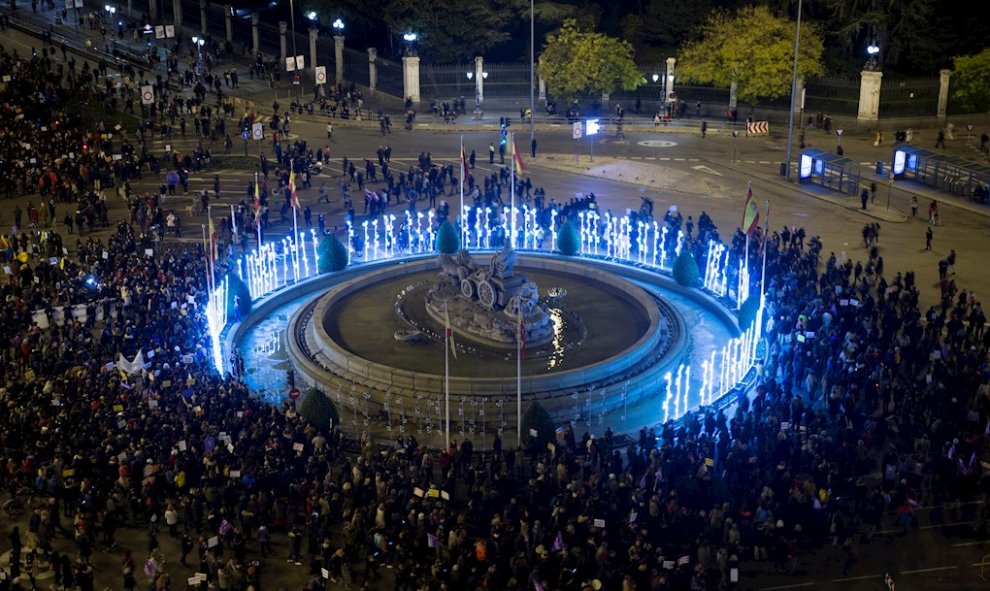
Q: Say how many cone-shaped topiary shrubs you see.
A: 8